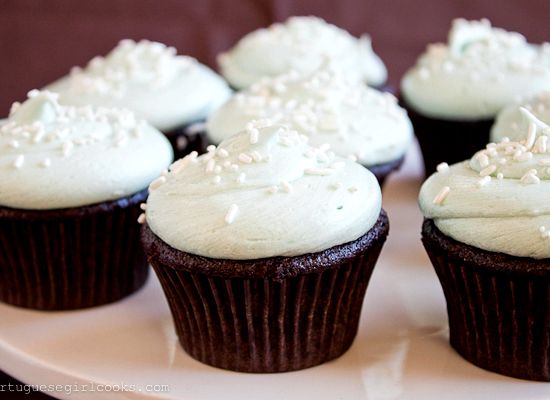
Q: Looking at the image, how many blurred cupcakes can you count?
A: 5